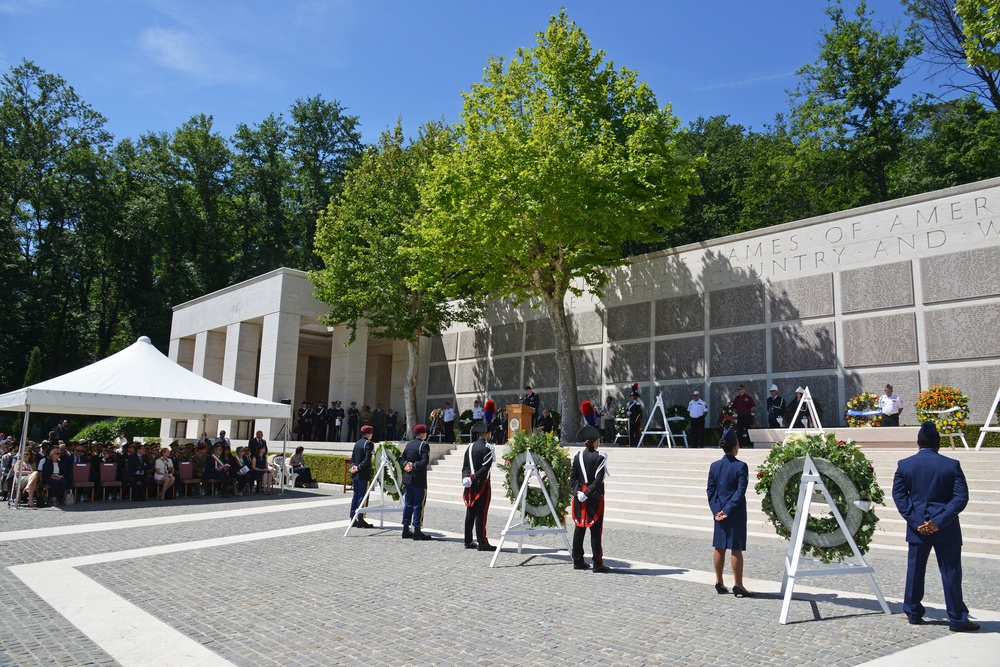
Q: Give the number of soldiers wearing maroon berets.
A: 2